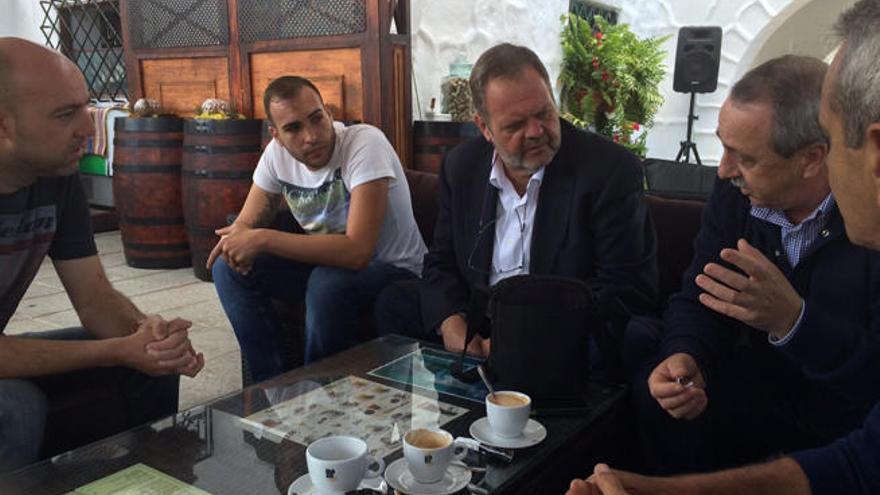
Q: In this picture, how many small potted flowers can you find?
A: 2